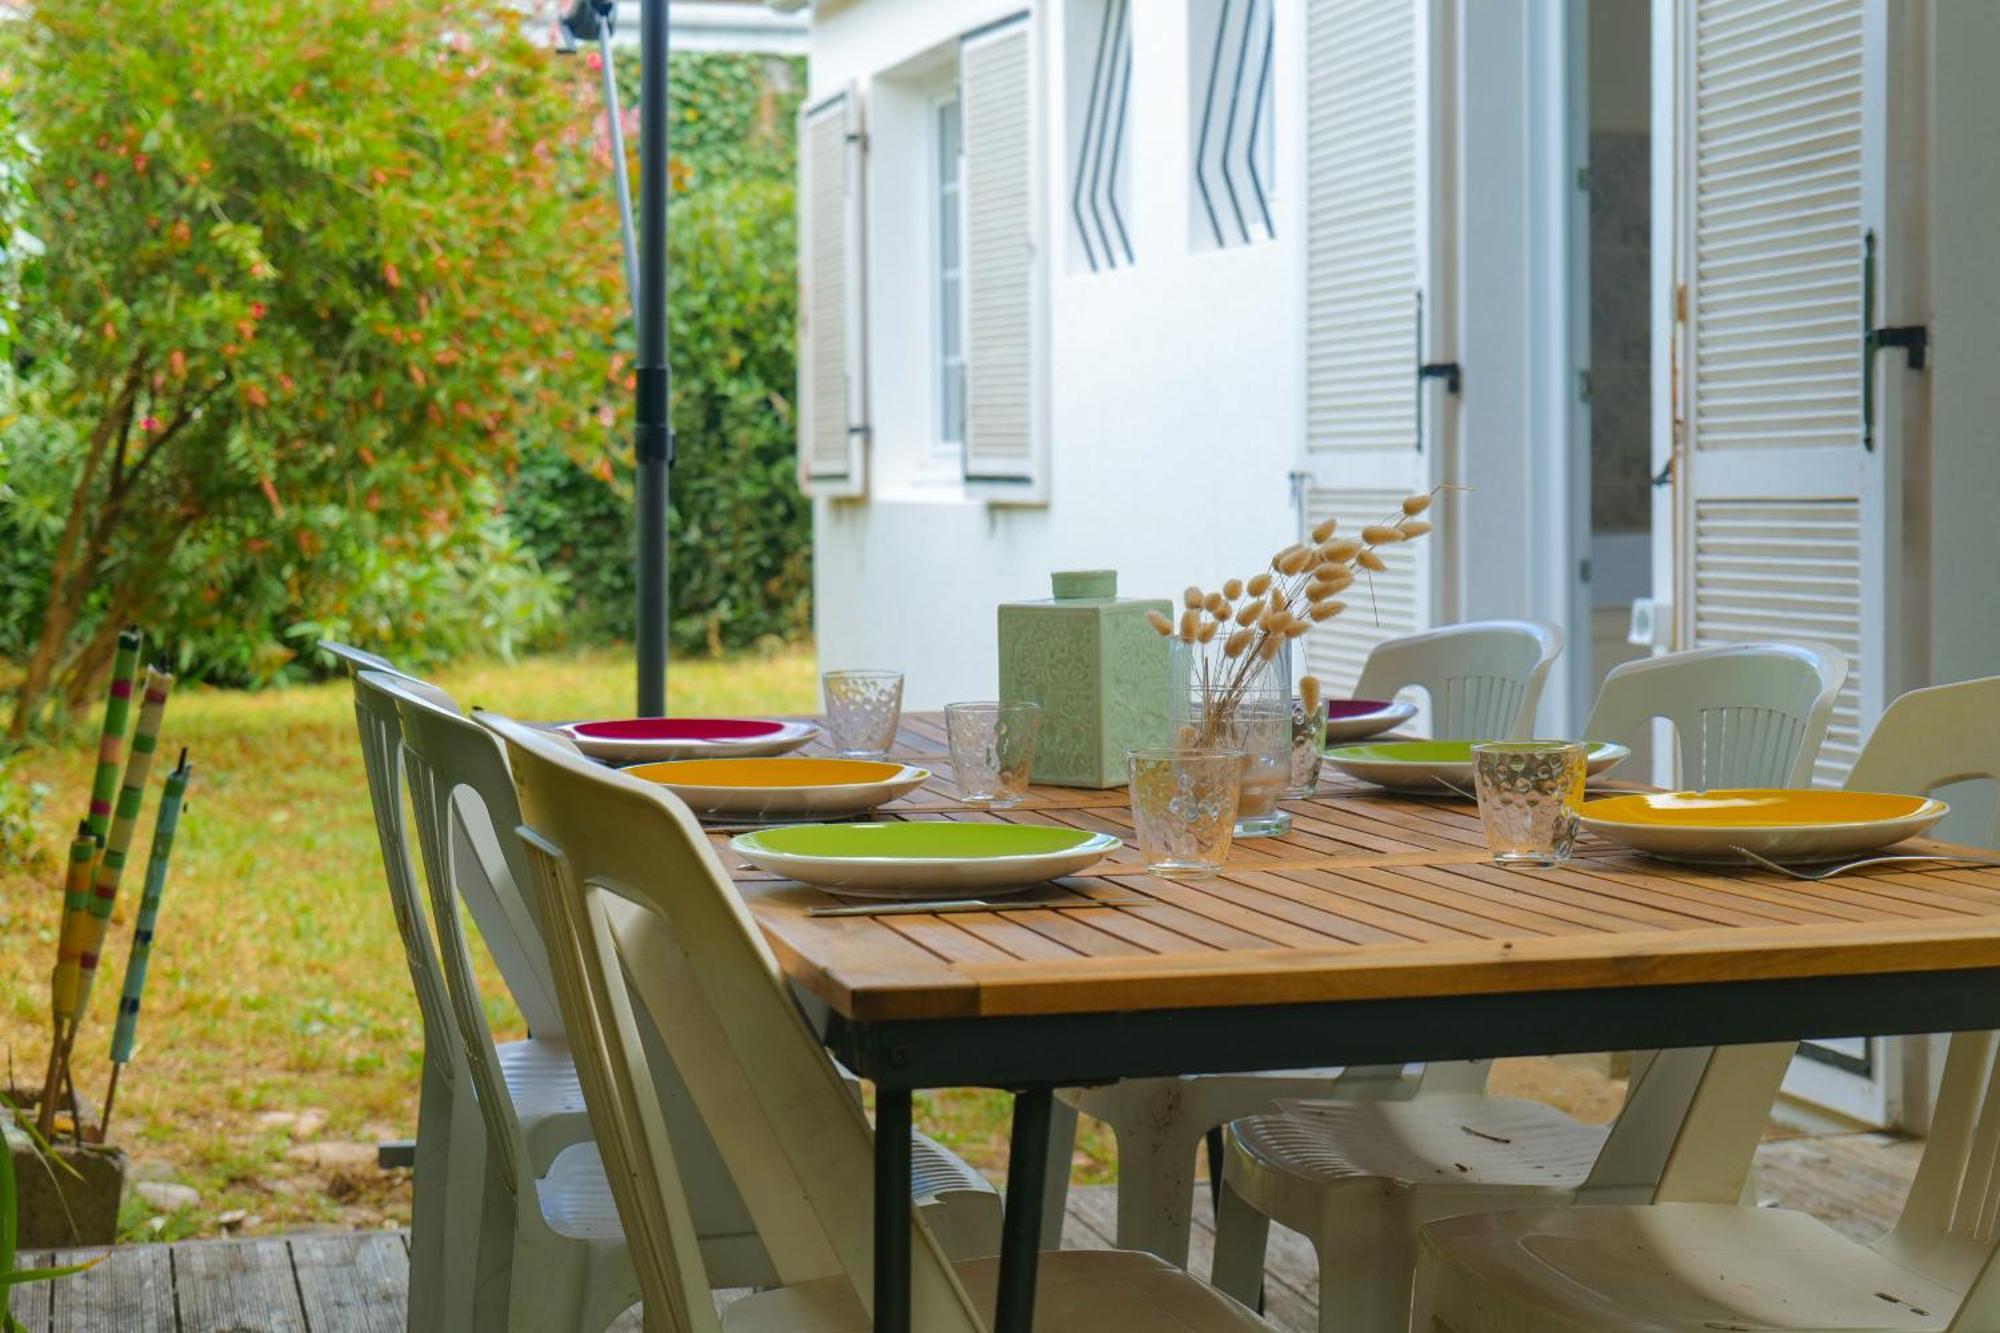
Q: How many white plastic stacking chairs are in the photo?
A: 6